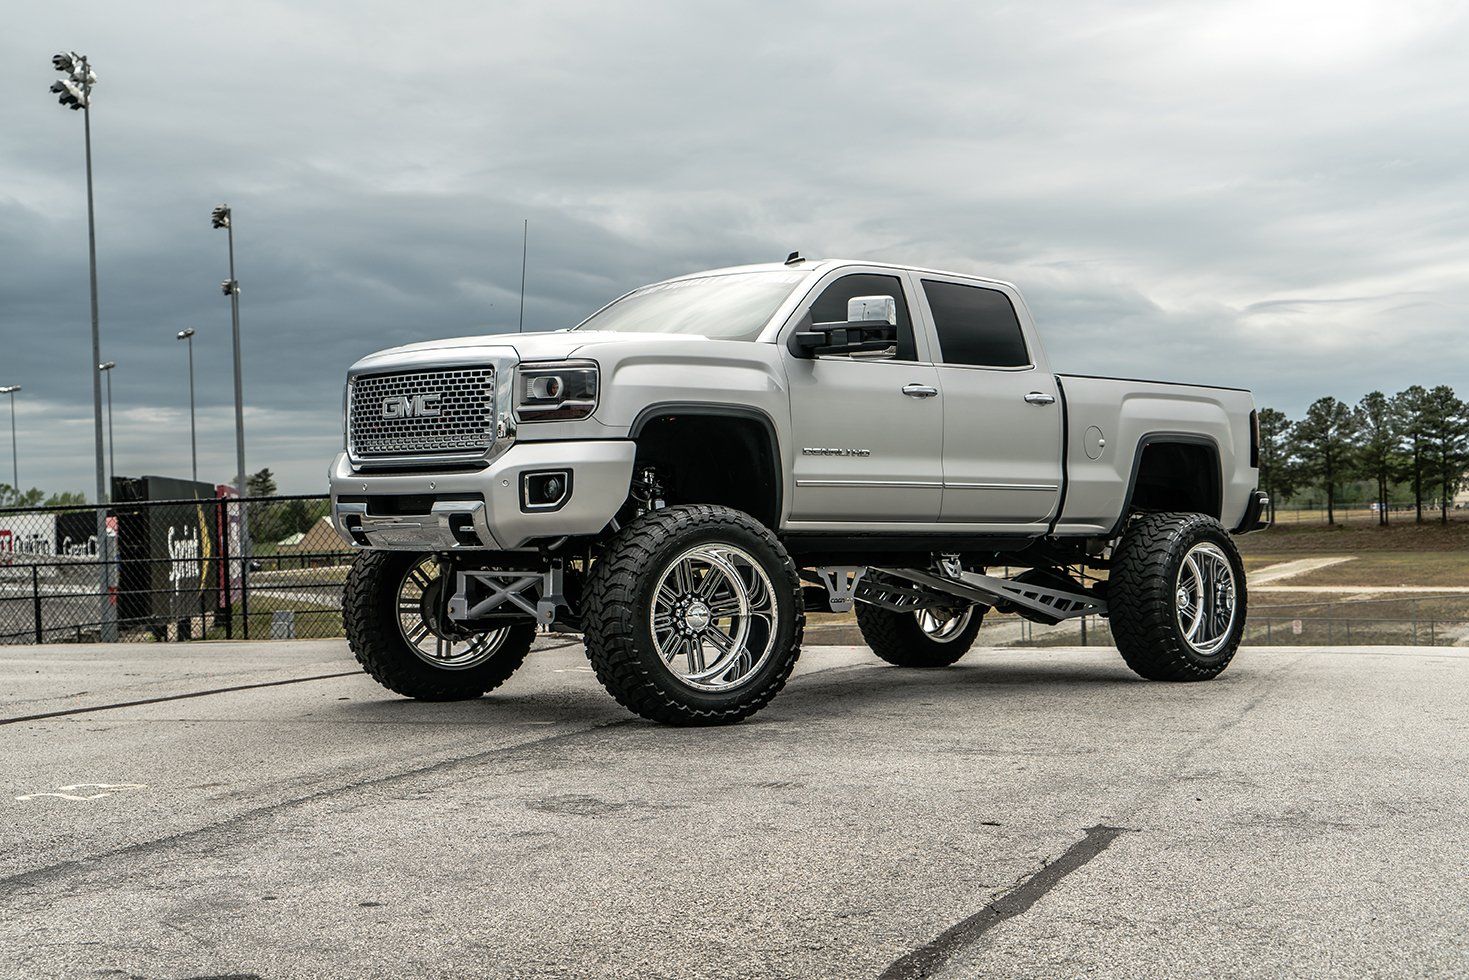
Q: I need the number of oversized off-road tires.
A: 4